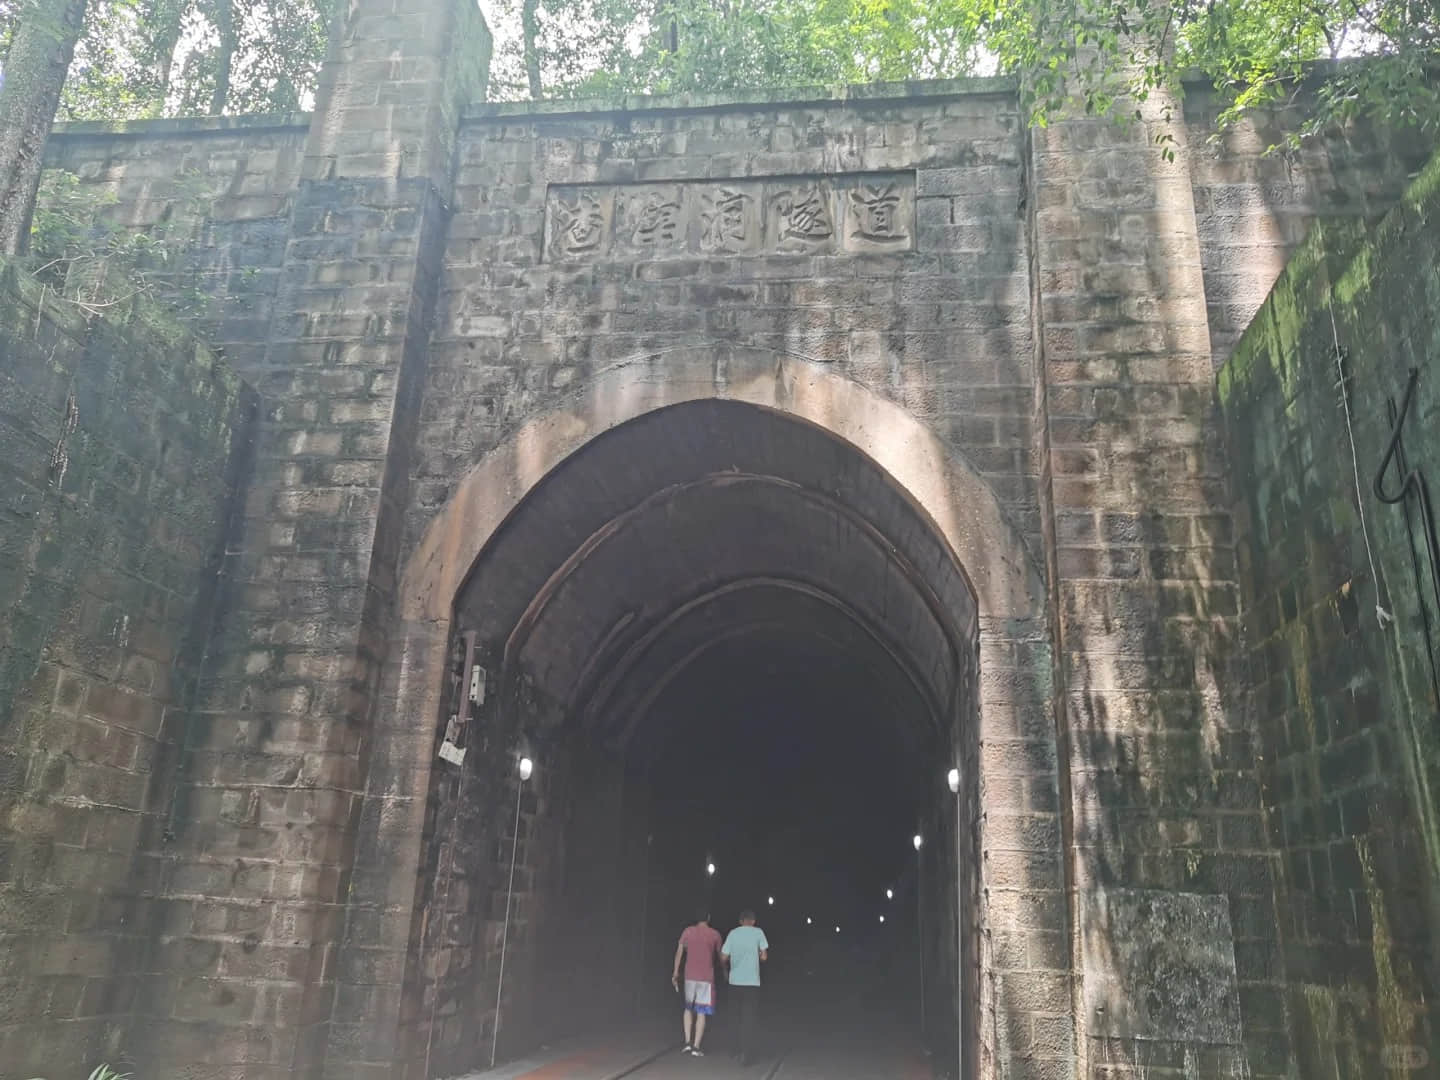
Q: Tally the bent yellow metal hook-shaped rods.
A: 0